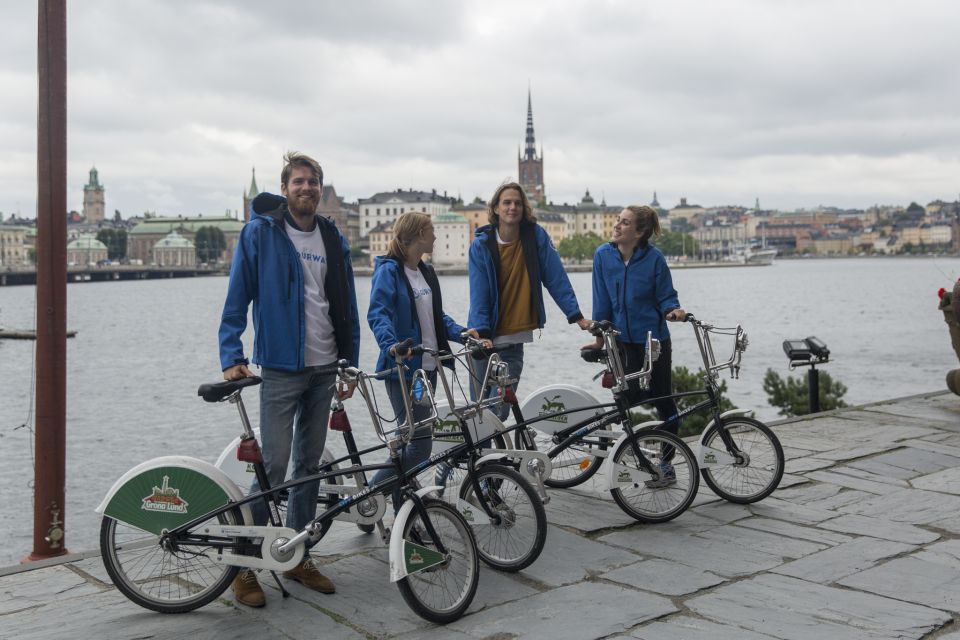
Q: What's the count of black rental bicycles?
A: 4